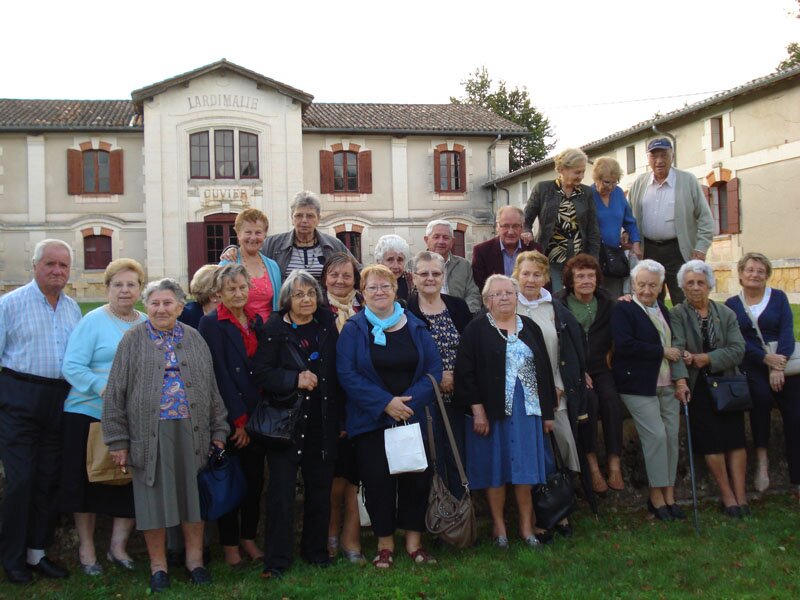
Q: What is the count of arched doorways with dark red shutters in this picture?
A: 1